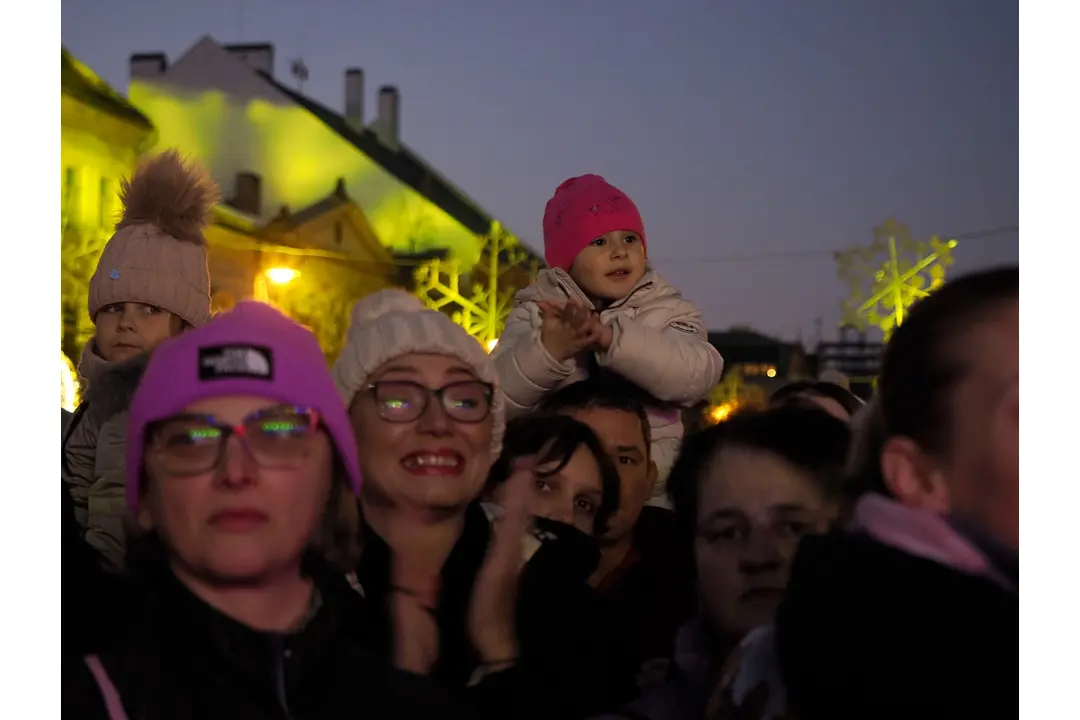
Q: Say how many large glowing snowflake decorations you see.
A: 2